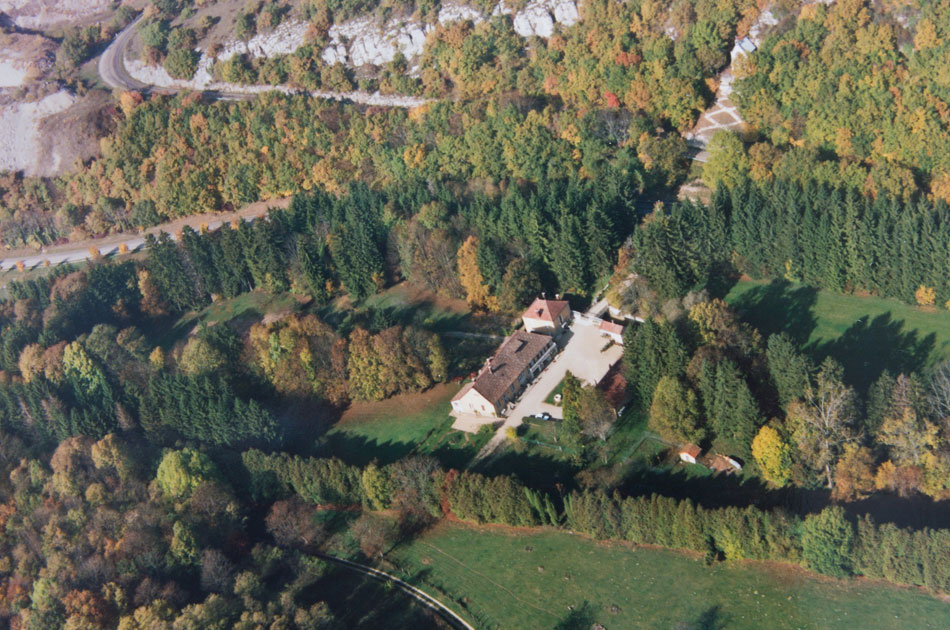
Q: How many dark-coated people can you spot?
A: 0